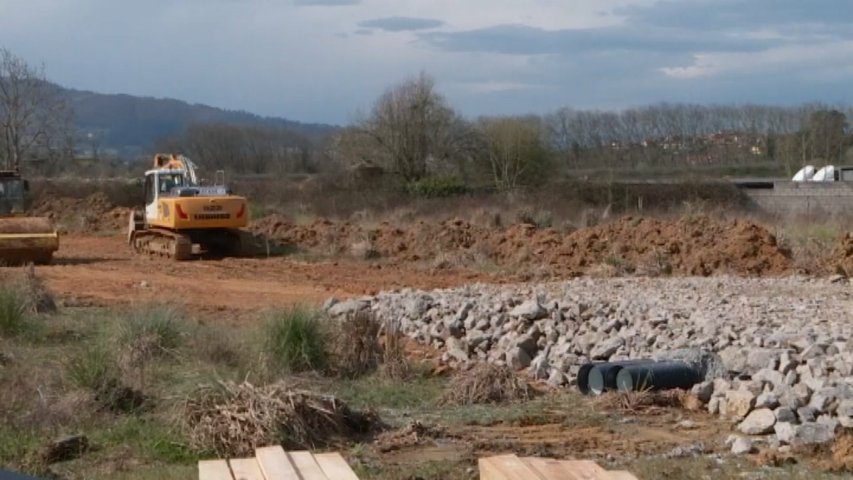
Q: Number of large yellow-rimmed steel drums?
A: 1